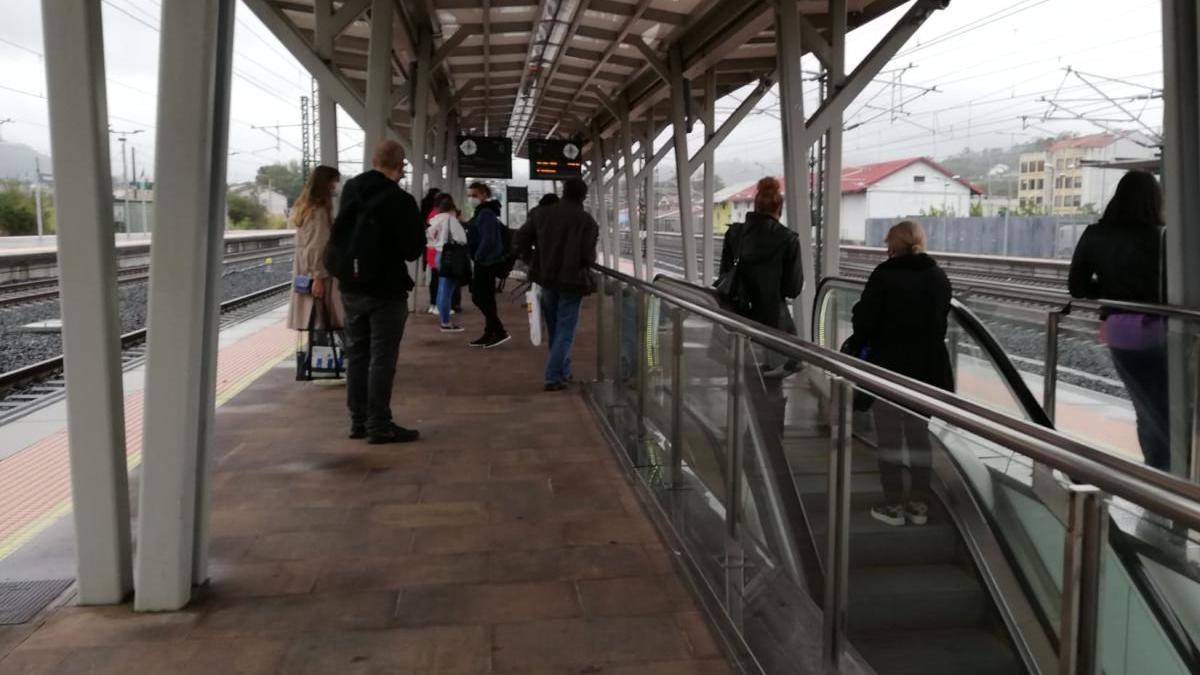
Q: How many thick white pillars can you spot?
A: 2